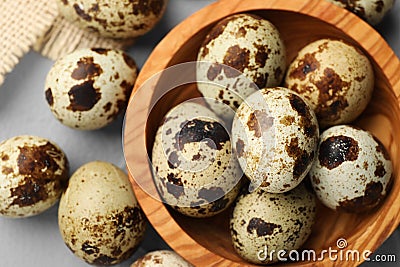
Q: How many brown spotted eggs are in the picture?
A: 12